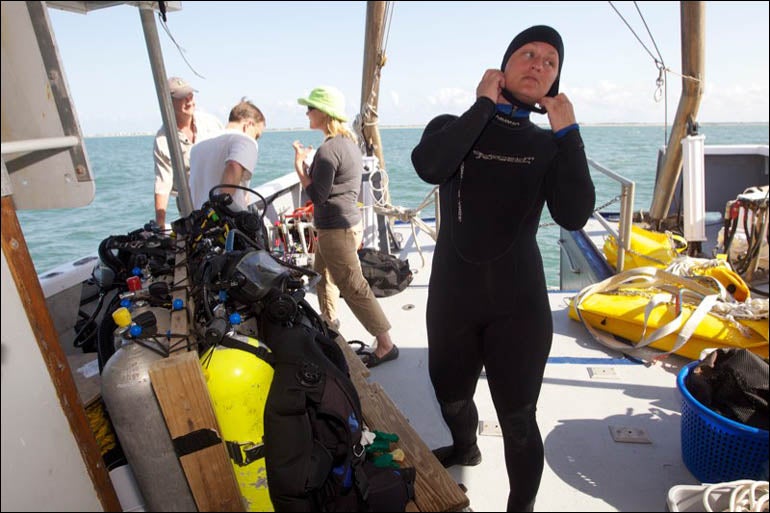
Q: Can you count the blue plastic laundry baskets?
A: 1